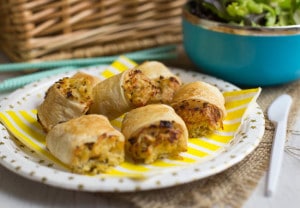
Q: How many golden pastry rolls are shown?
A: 6